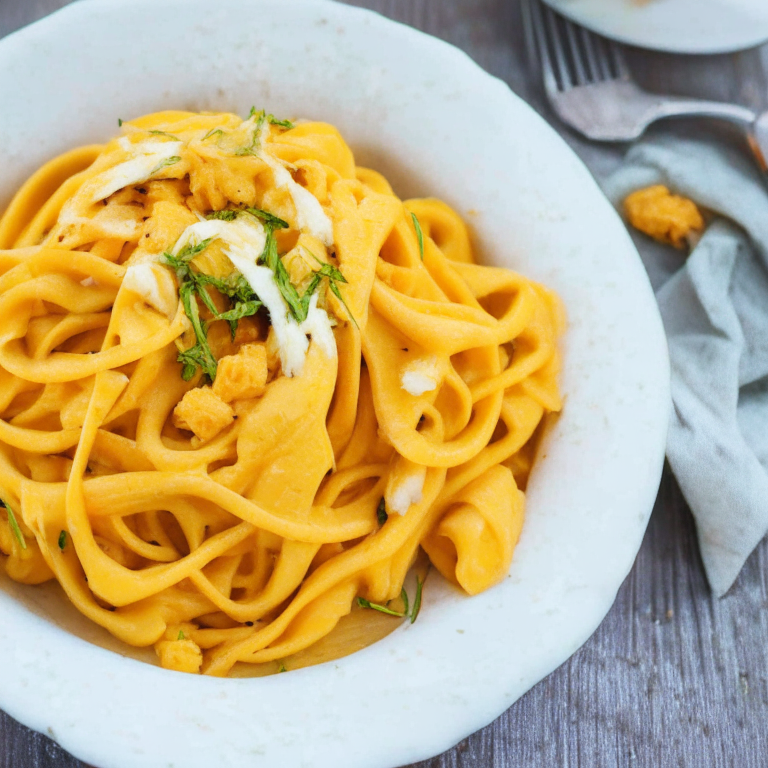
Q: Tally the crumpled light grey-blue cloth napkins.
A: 1